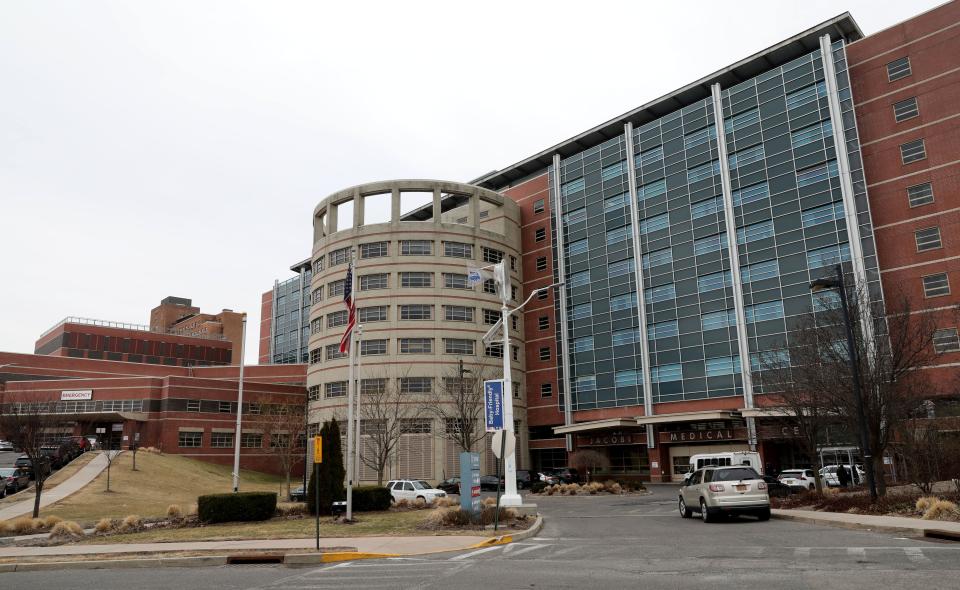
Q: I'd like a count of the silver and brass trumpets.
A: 0